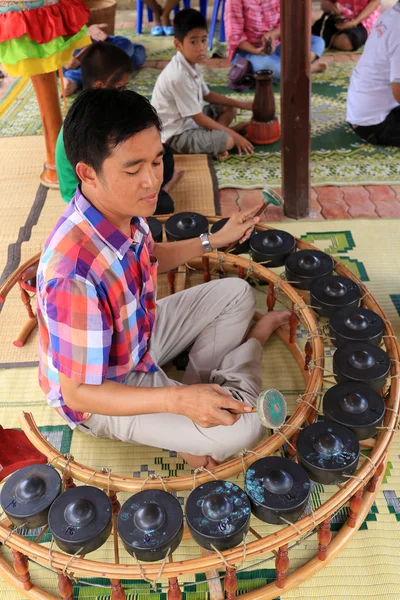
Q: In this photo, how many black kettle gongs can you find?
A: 15